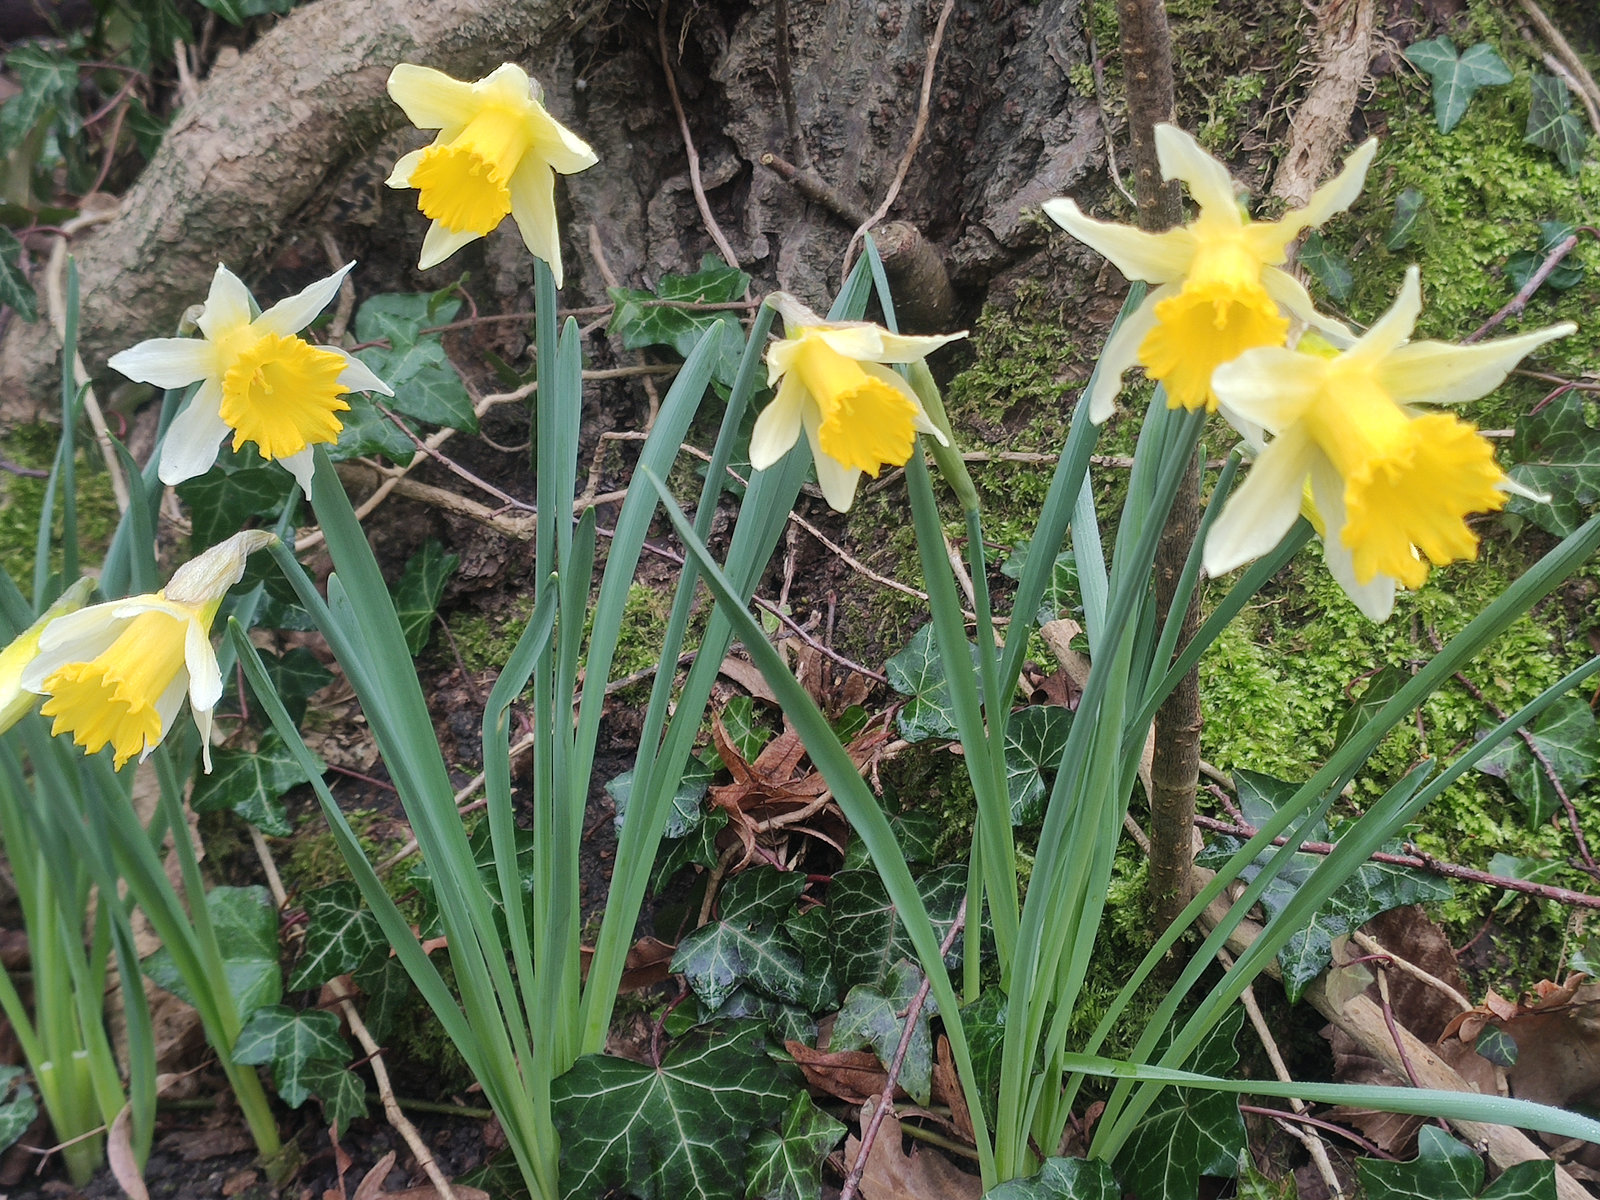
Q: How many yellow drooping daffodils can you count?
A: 6